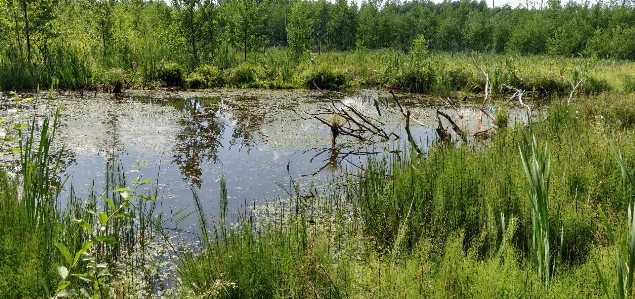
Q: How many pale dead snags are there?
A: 3